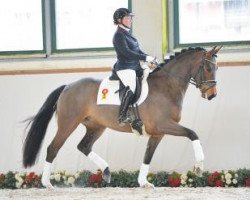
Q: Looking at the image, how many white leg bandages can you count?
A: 4